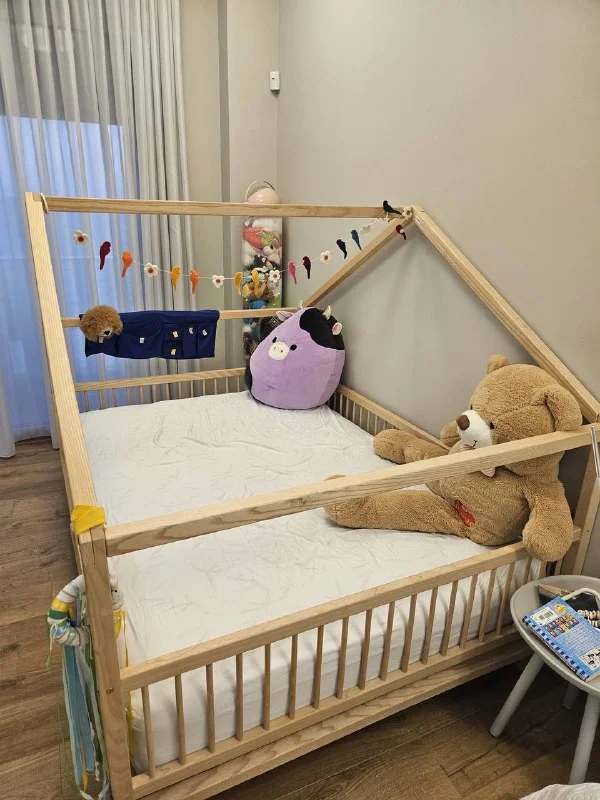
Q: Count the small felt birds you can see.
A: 12